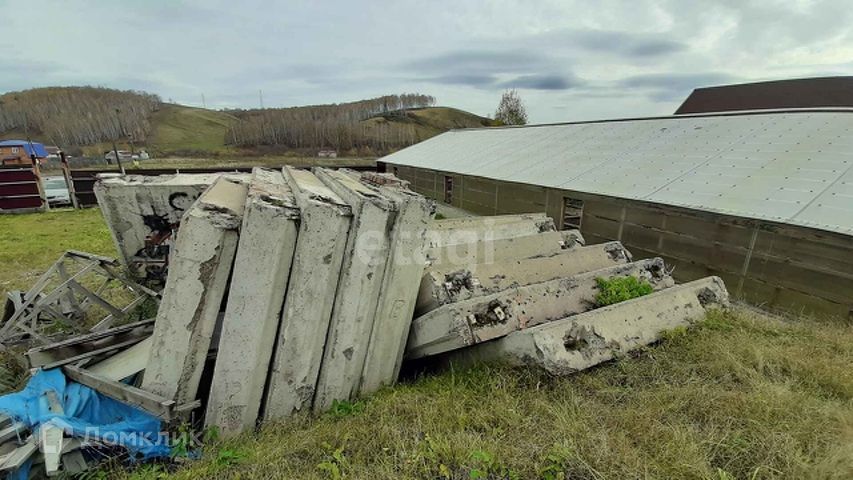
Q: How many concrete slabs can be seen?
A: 11